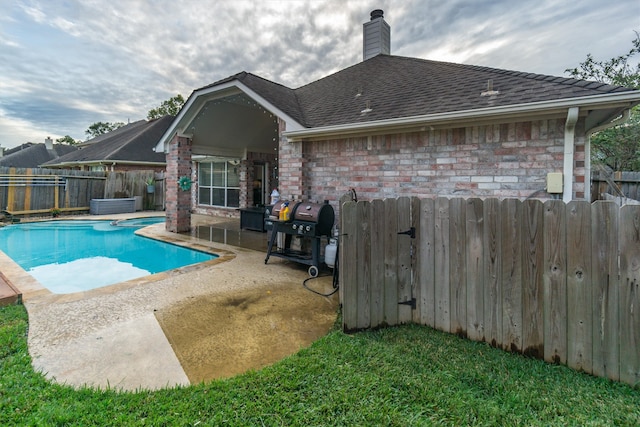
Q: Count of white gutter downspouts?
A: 2